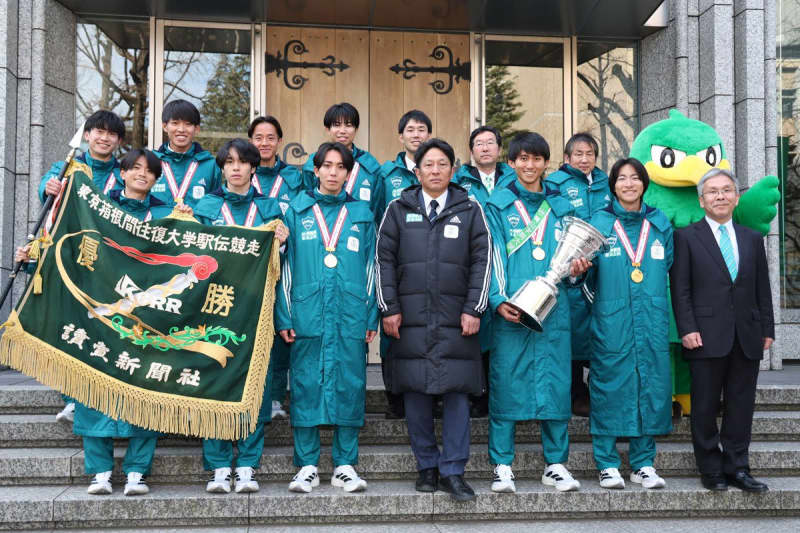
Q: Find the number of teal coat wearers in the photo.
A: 12